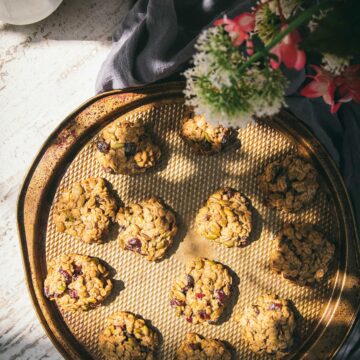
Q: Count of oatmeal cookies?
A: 12